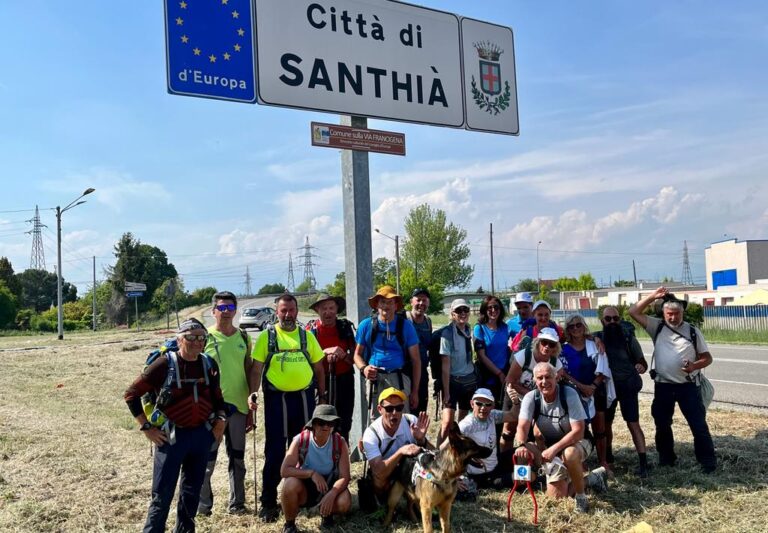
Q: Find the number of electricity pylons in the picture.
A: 5